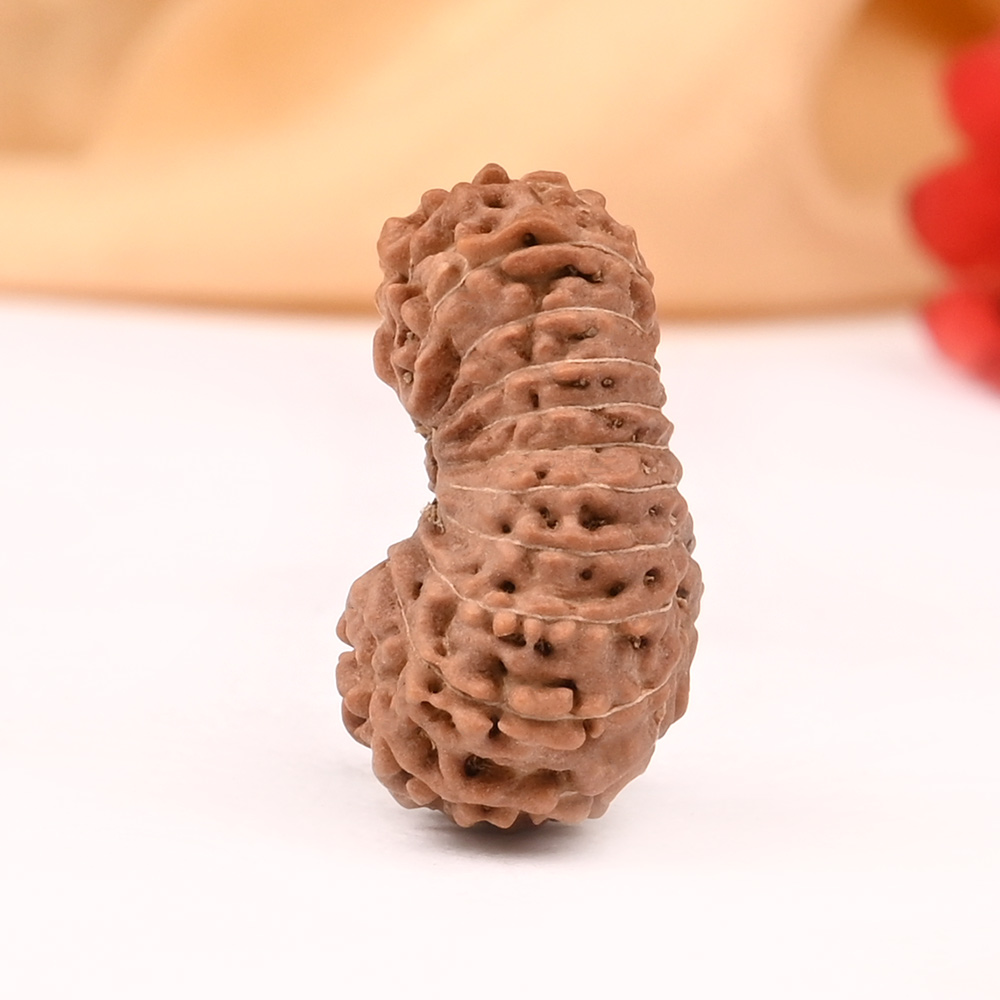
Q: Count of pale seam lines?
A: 9